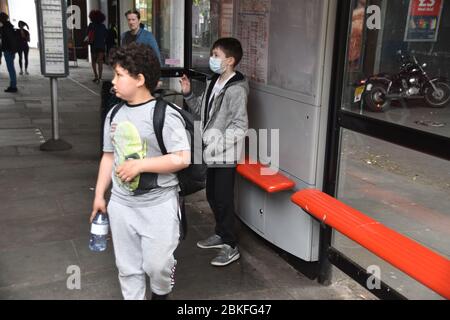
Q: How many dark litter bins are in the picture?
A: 1